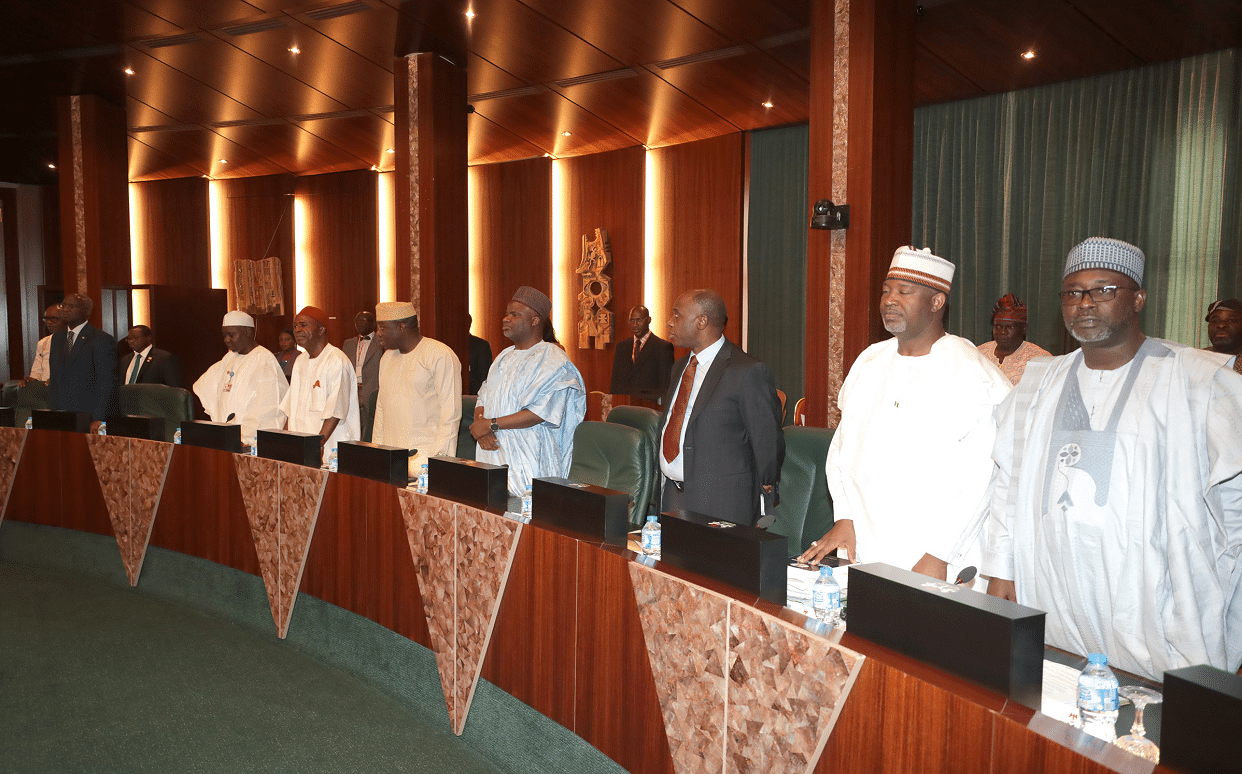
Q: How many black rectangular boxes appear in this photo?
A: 11